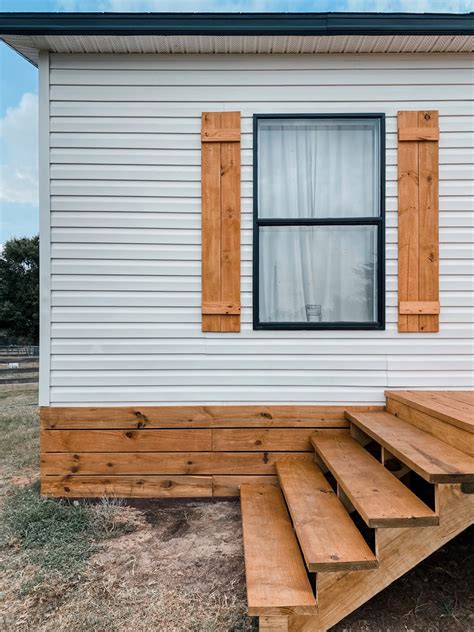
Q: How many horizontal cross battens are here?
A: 4